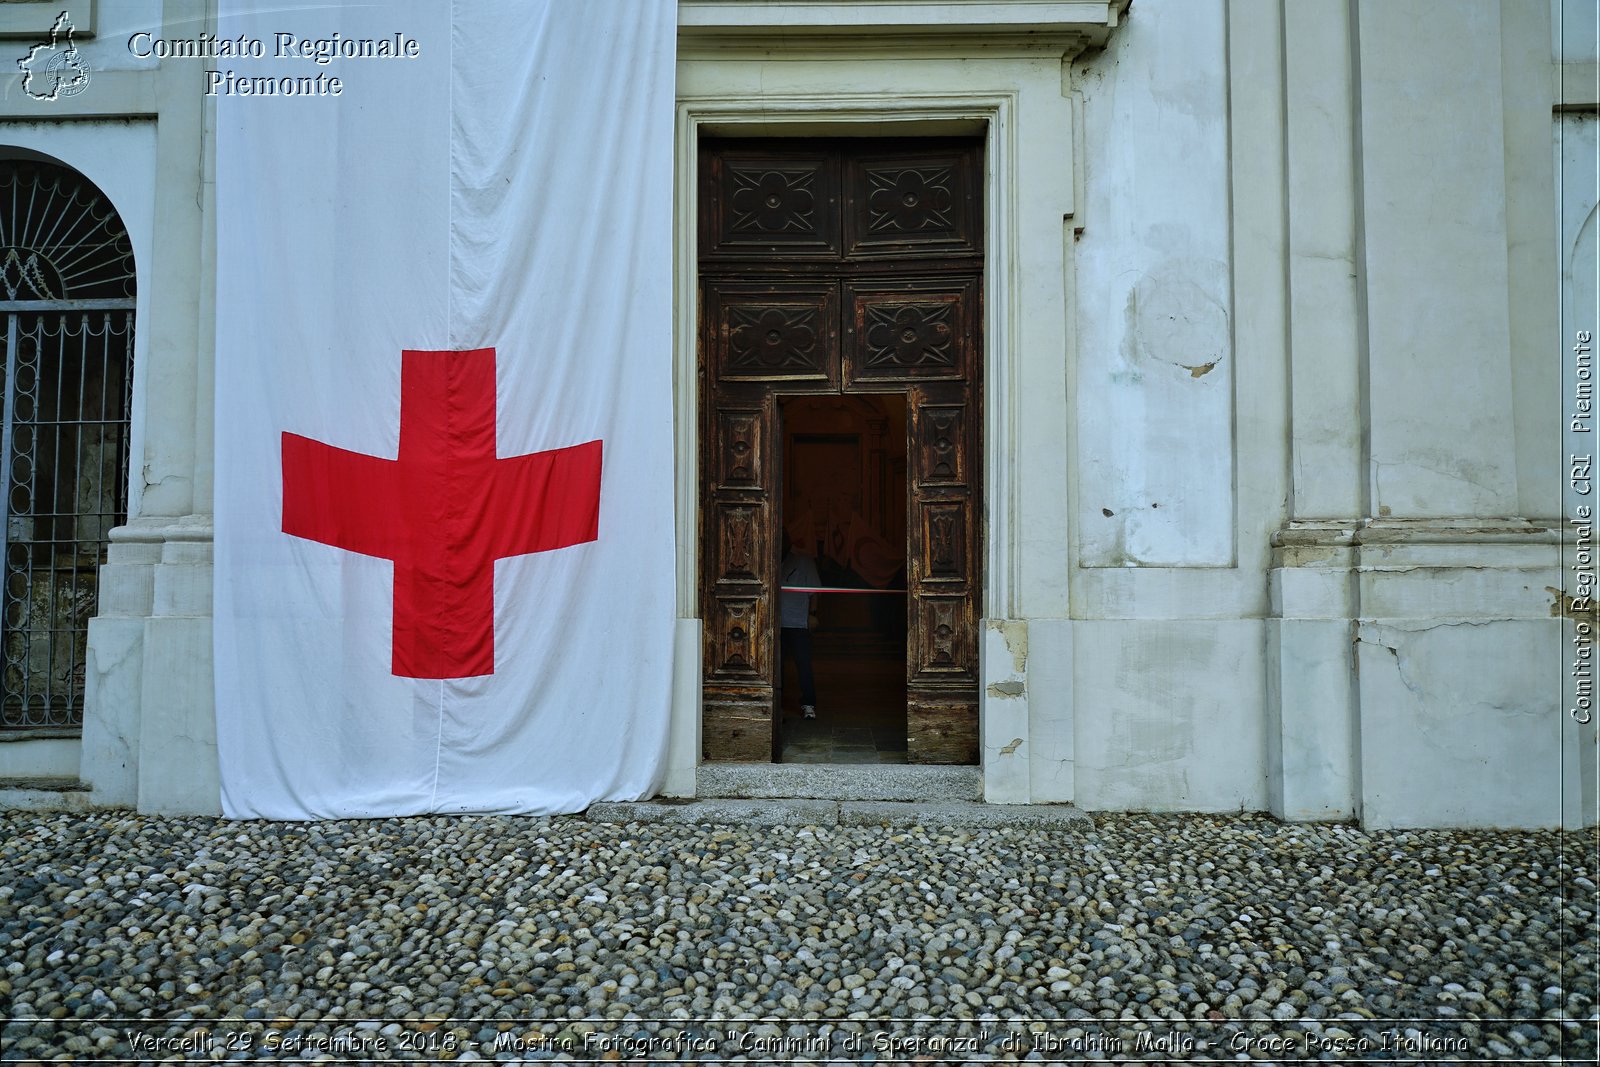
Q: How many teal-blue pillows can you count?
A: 0